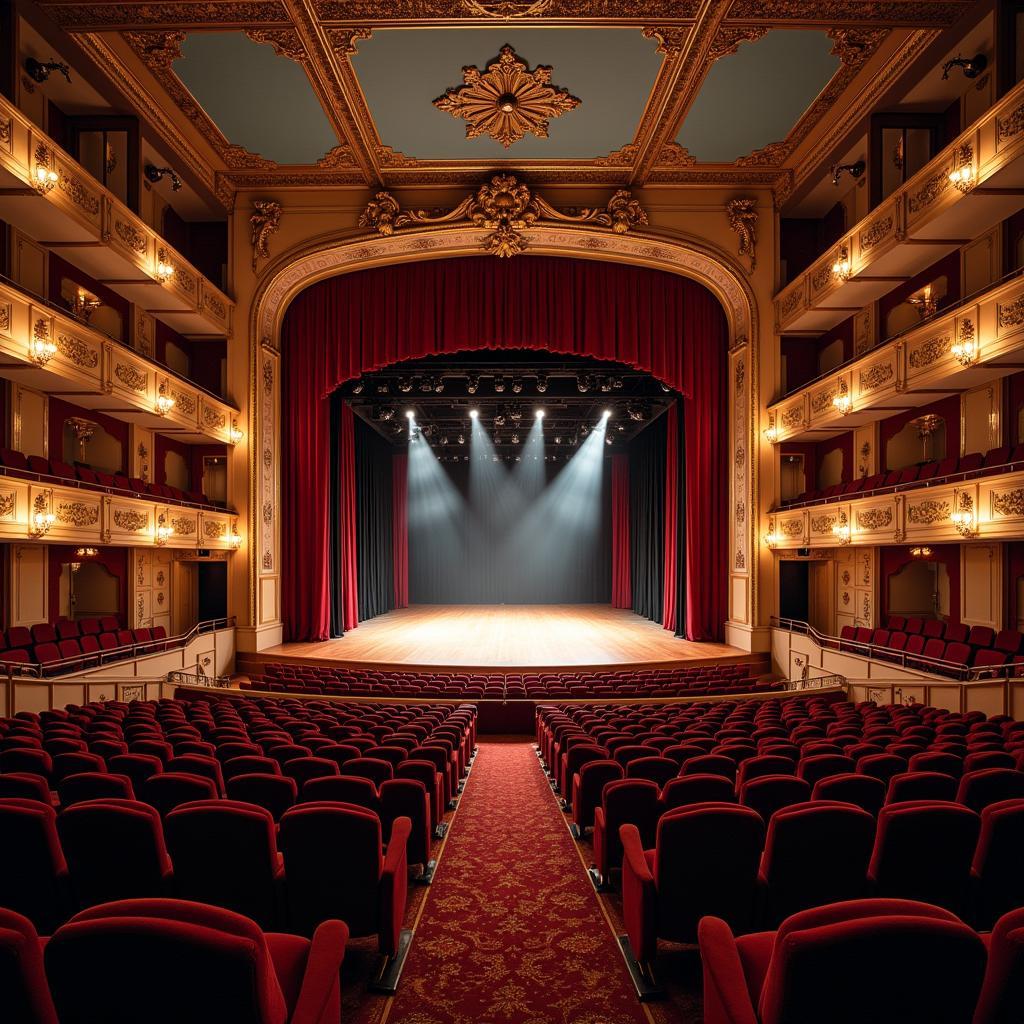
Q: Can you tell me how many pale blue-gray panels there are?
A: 3